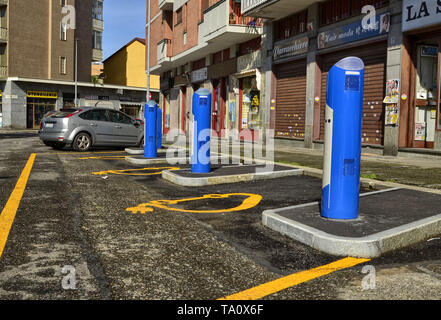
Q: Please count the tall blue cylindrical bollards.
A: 4